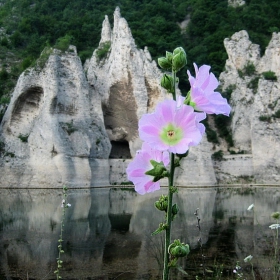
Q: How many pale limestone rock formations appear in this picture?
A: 3